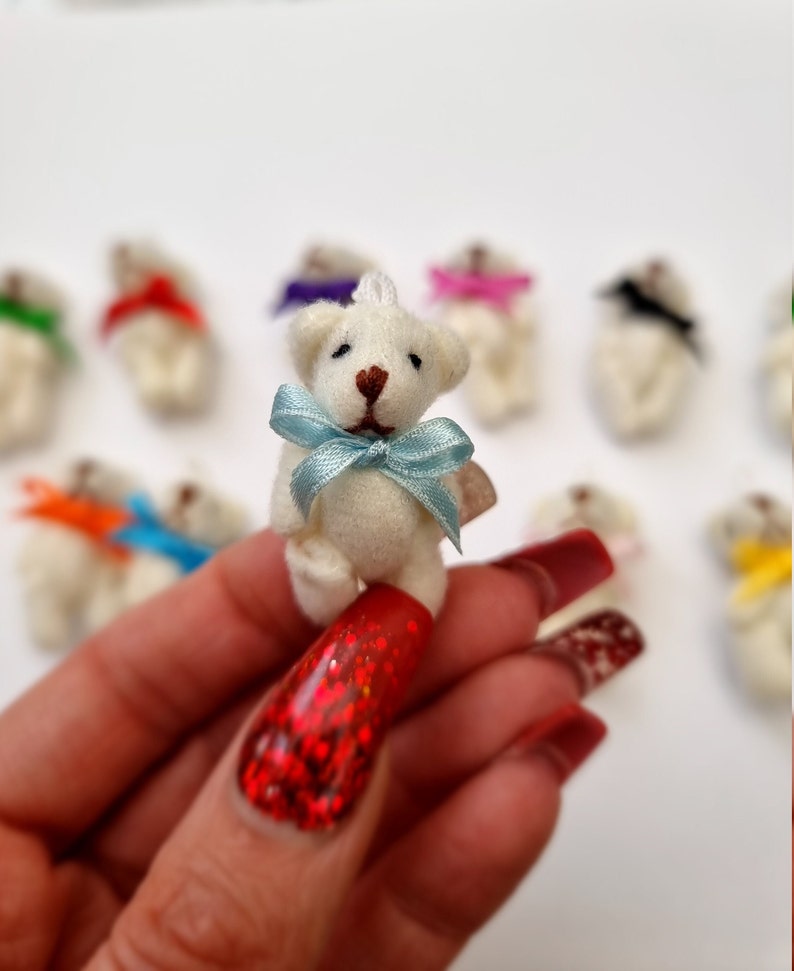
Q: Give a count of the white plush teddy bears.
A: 11